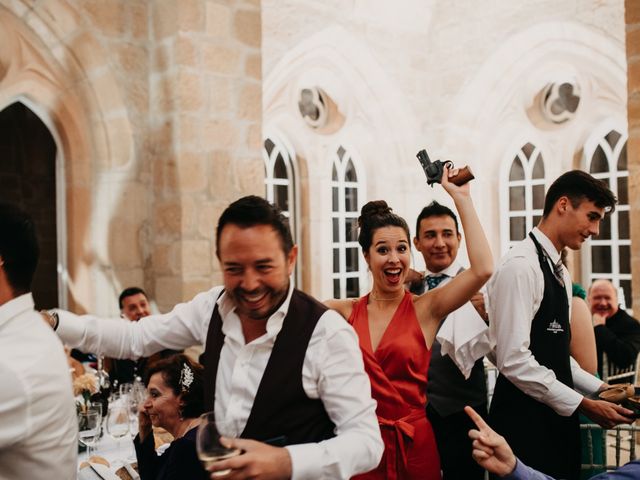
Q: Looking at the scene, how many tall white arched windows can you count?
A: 4